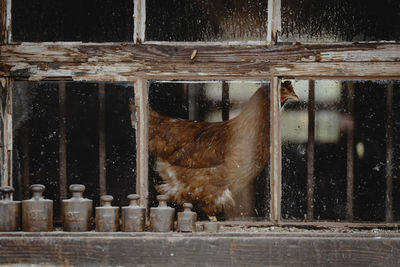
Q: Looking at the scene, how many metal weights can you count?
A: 7